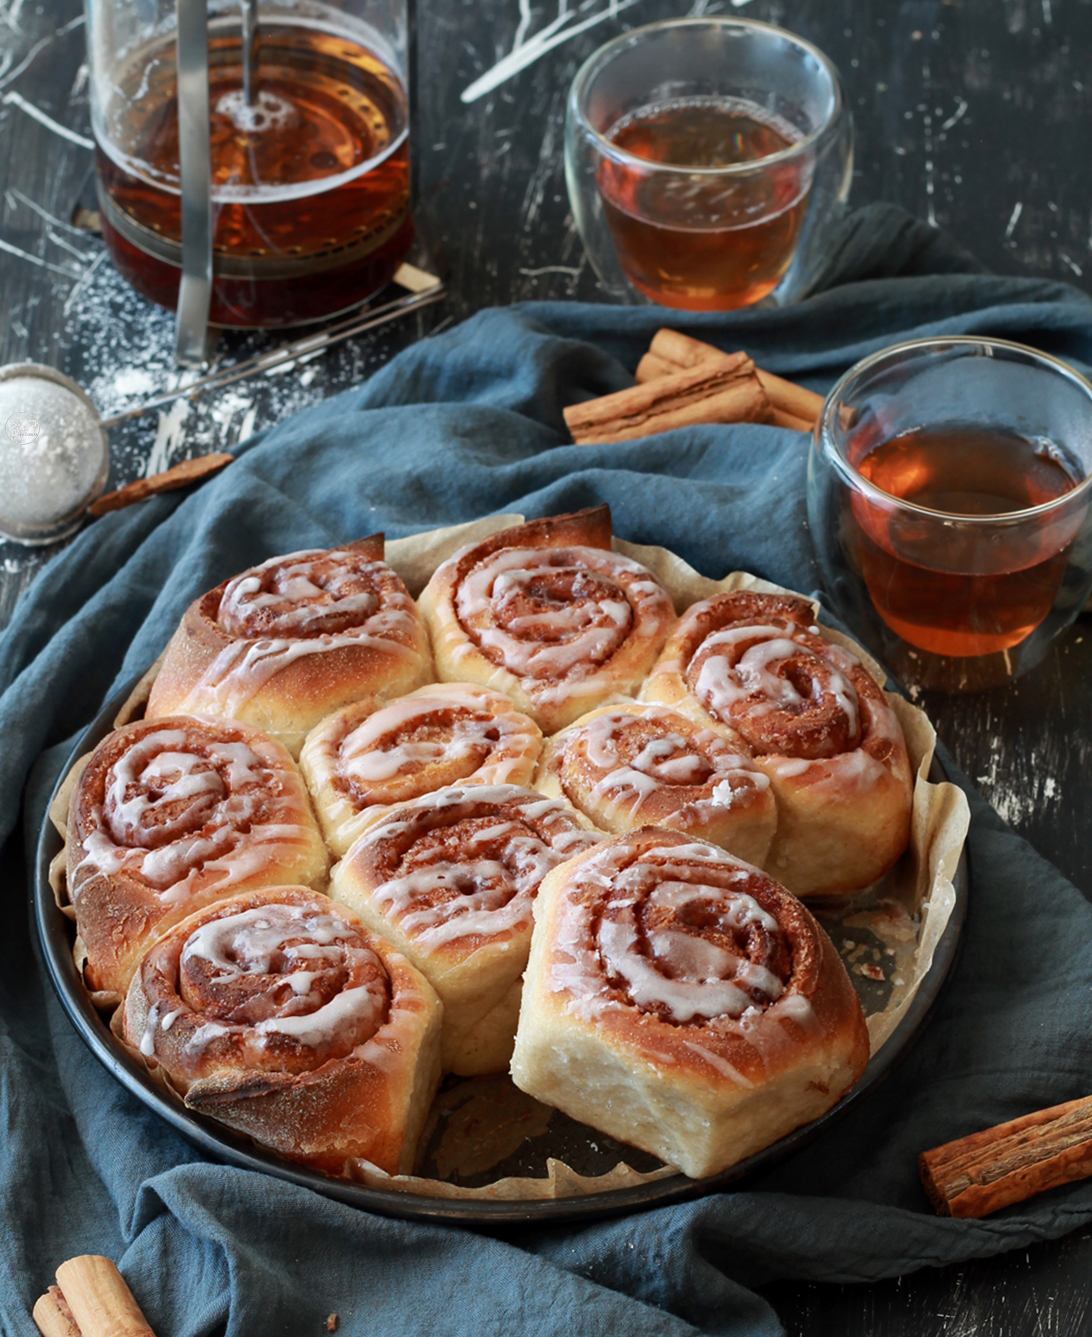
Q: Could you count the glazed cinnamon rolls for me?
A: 9